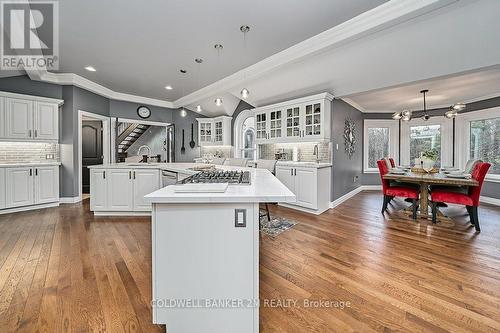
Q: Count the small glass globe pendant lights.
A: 4